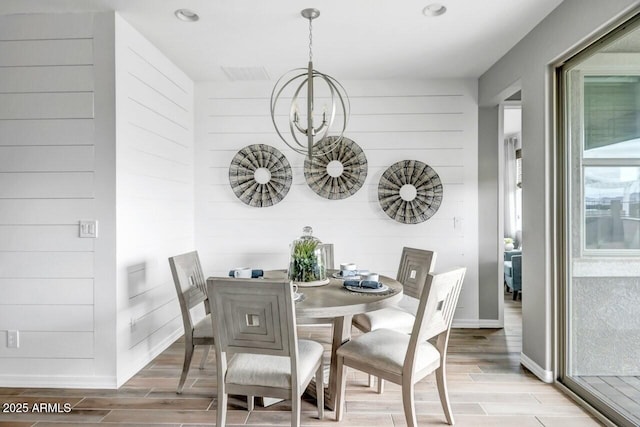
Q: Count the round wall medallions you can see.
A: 3